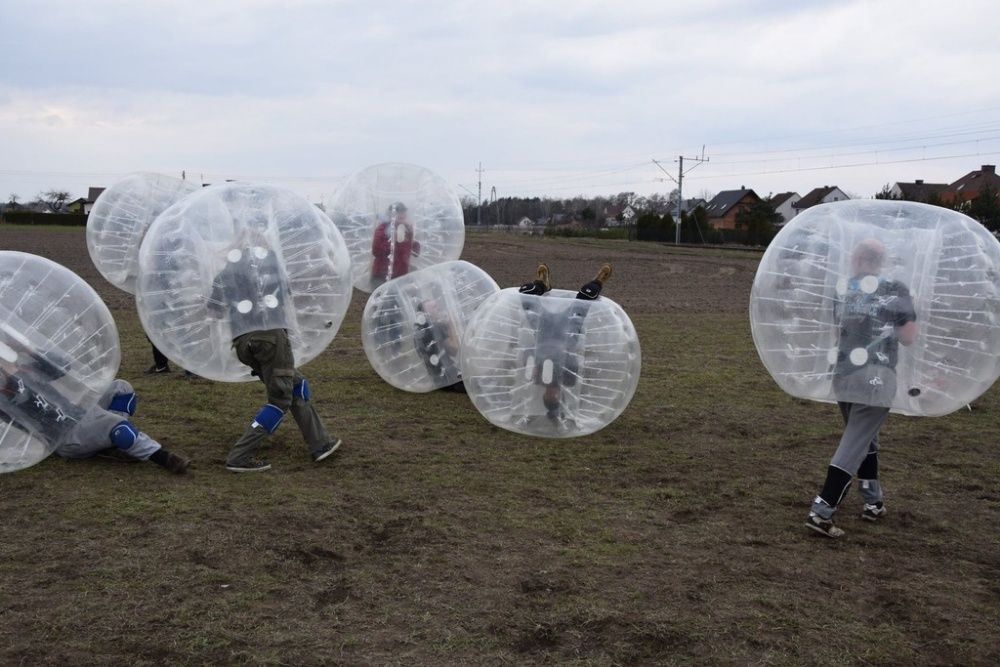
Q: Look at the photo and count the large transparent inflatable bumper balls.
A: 7